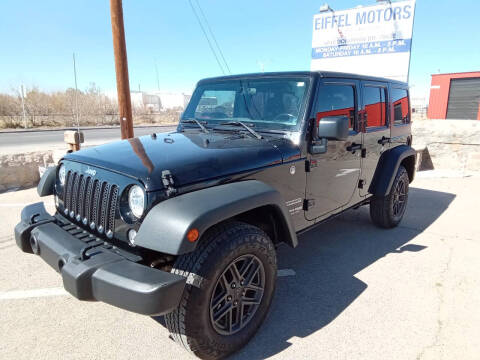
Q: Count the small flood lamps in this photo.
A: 2